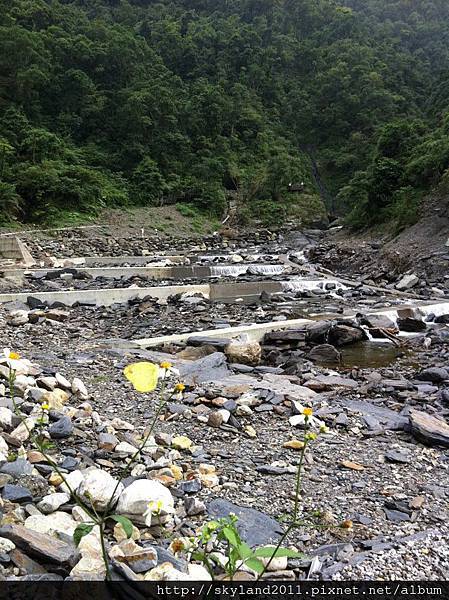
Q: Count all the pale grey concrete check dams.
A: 4